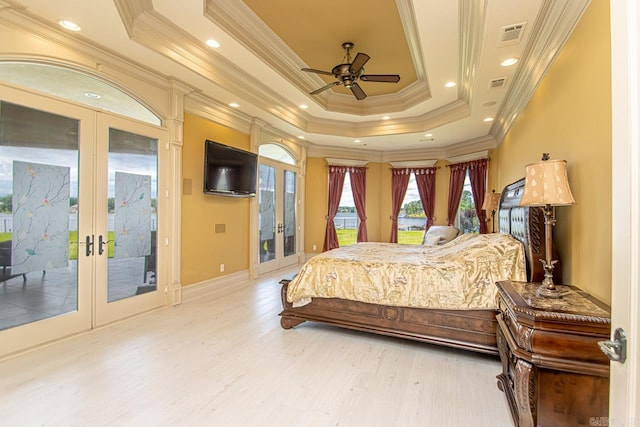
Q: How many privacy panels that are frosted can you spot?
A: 4